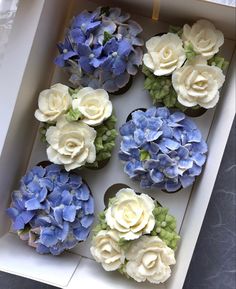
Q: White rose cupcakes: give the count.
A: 3